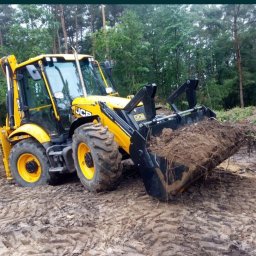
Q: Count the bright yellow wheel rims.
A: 2